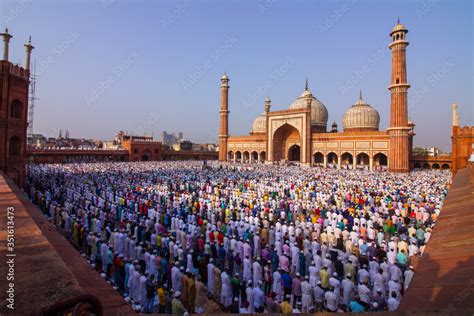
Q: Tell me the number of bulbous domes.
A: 3